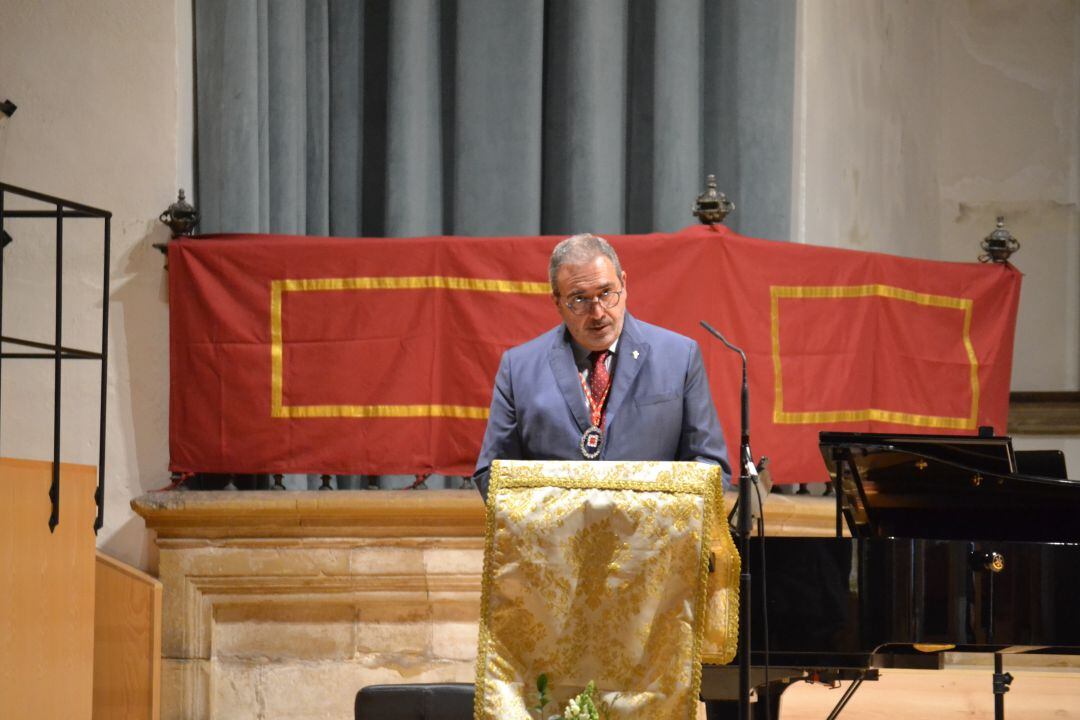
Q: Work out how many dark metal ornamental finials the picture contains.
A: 3